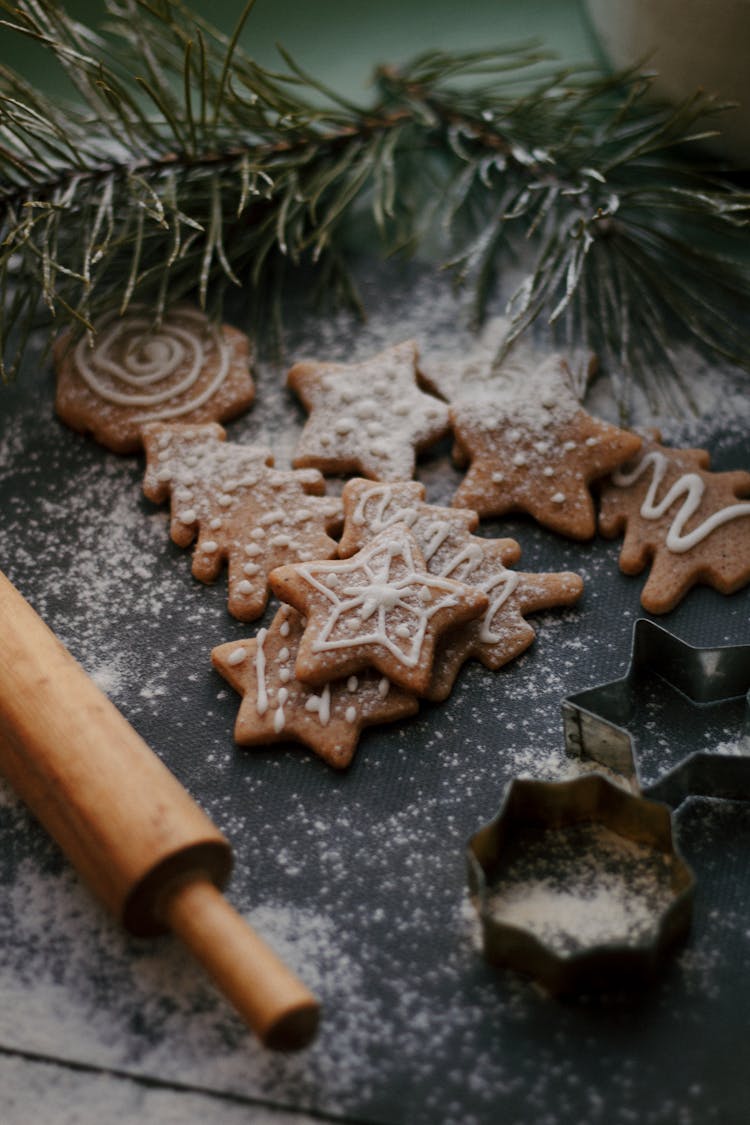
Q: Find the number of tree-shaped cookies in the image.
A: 3